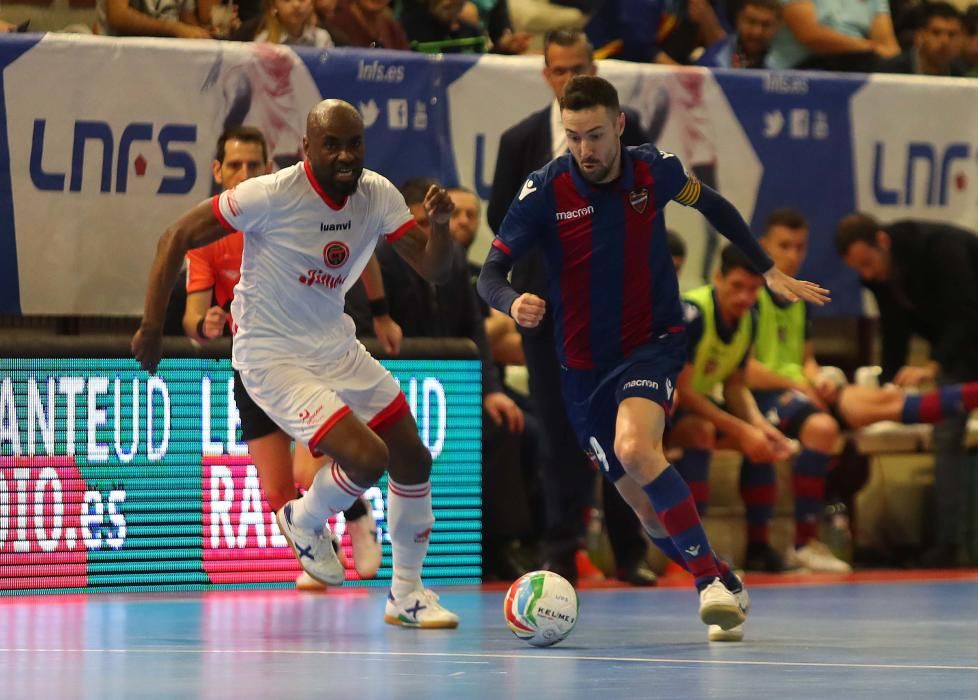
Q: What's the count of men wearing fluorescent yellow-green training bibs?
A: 2